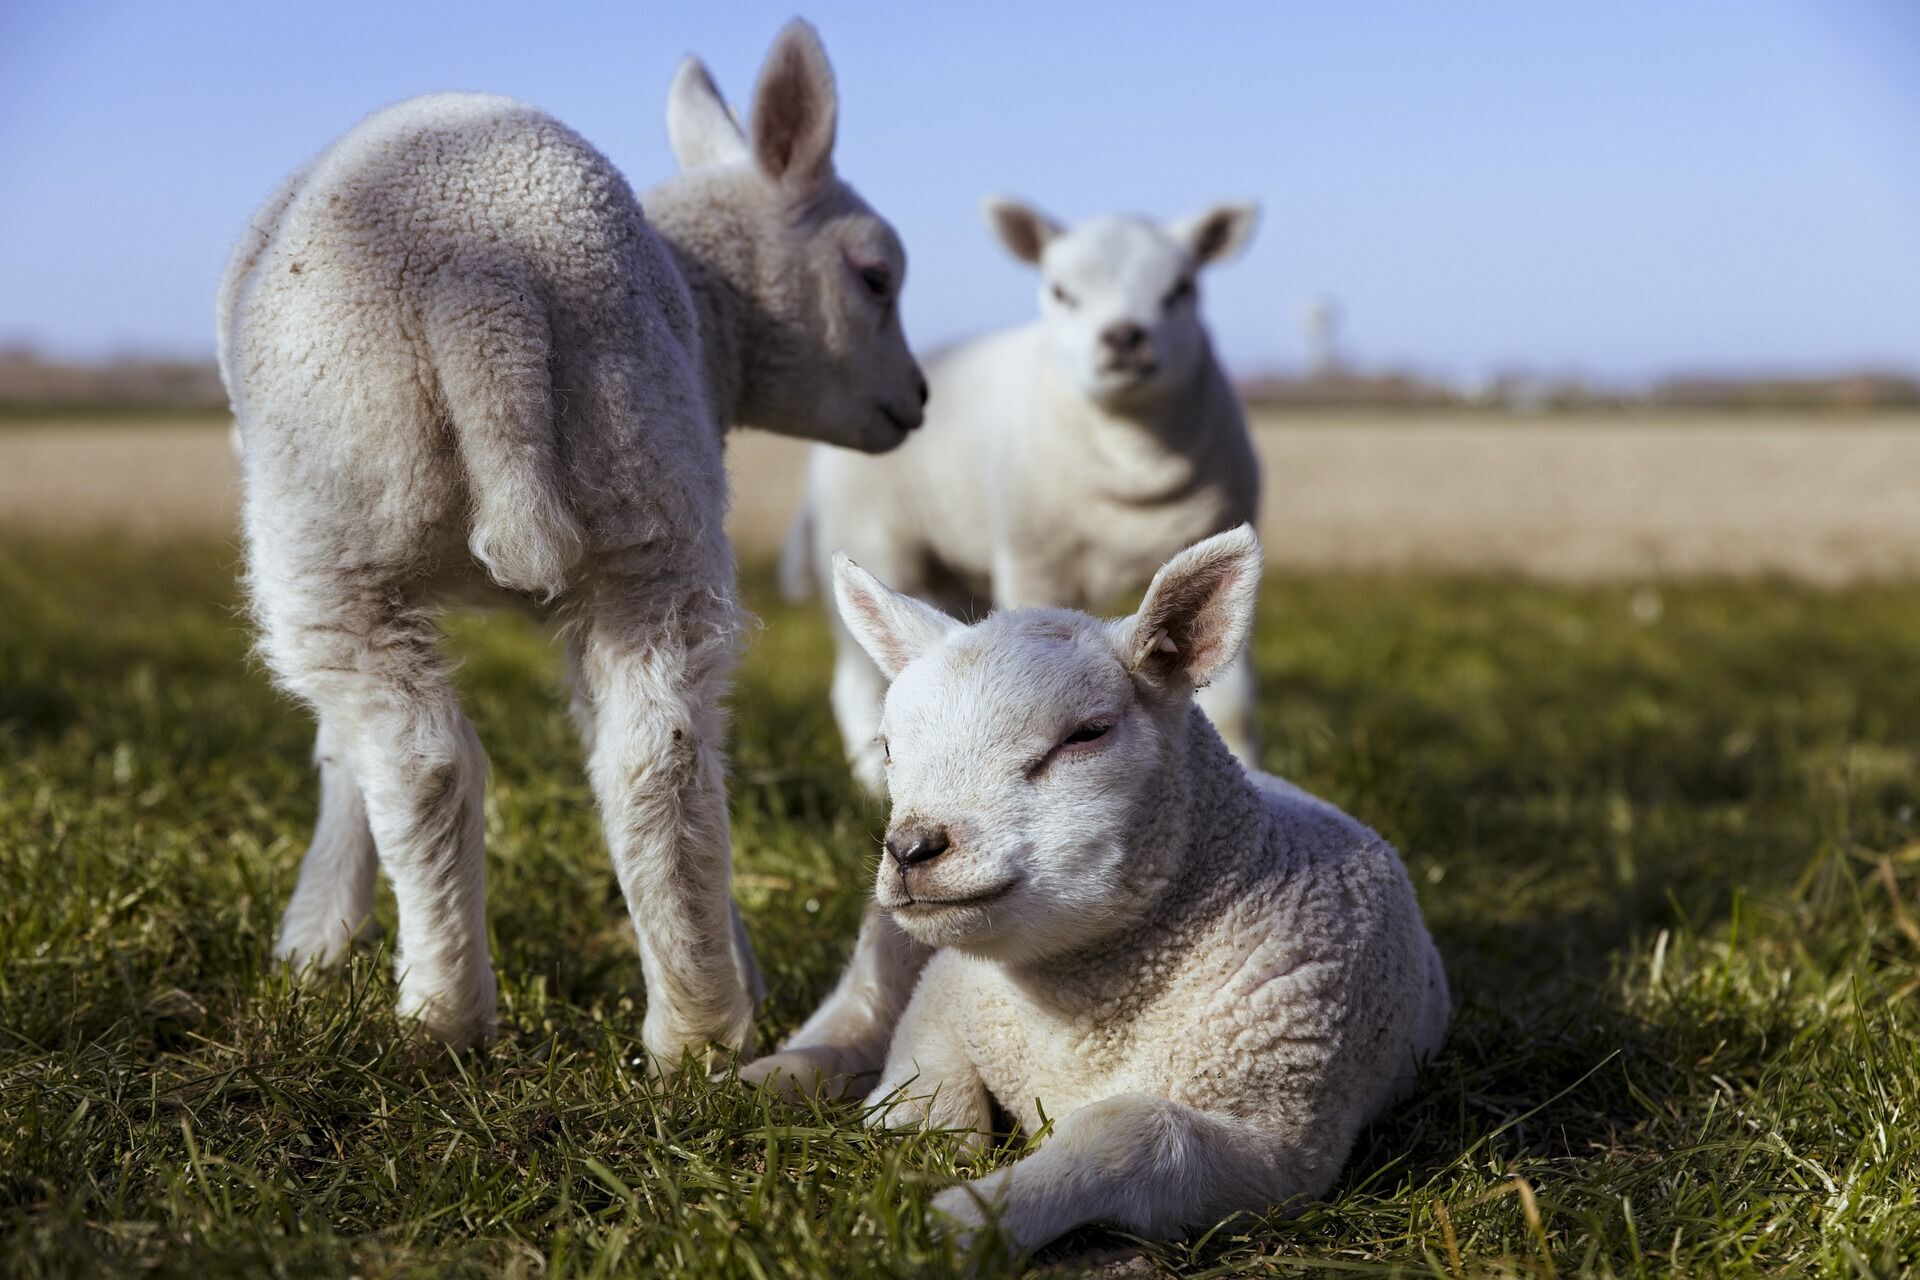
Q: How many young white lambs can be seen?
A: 3